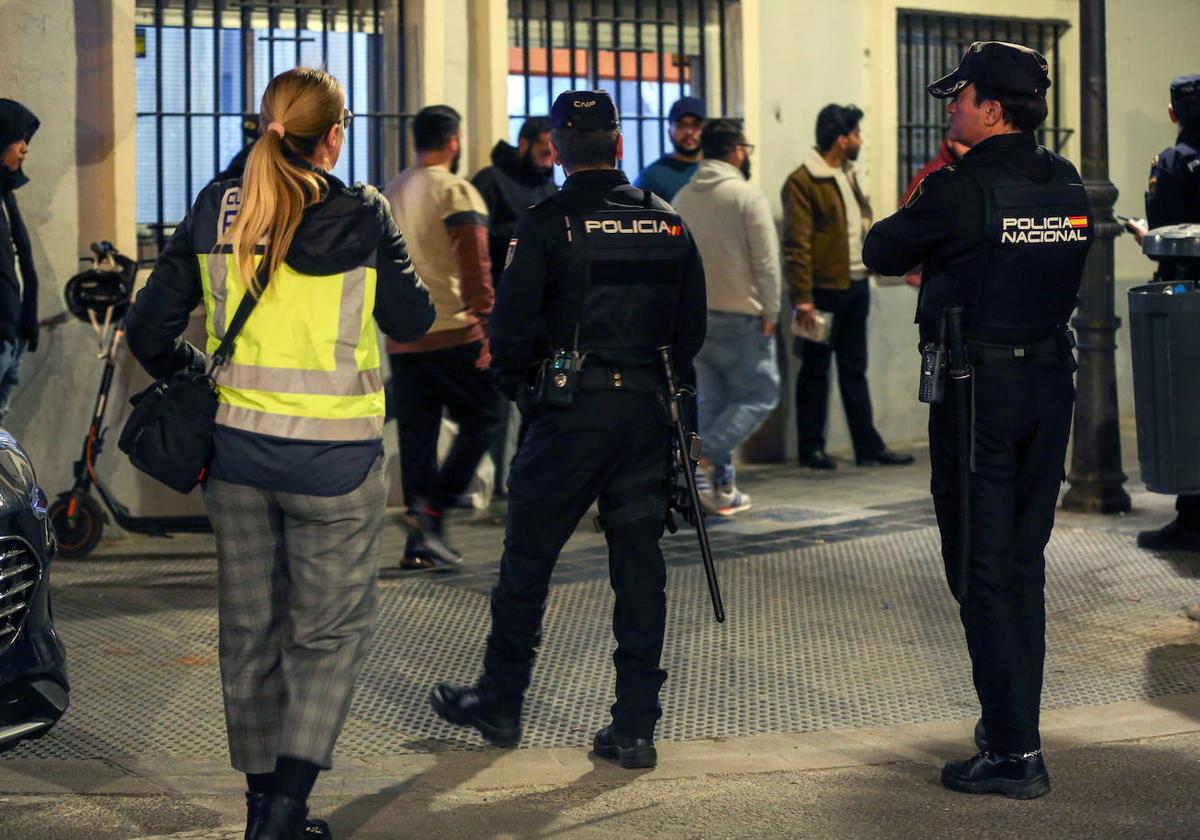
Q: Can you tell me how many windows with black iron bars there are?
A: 3